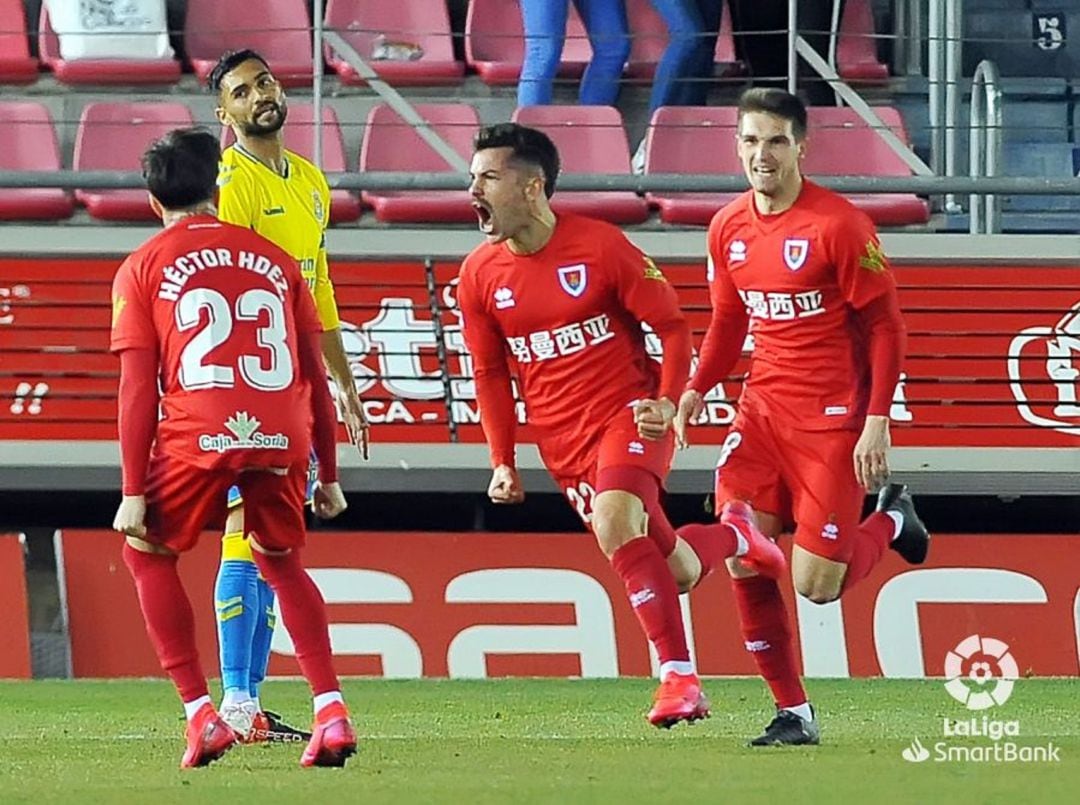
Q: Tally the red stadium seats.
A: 14